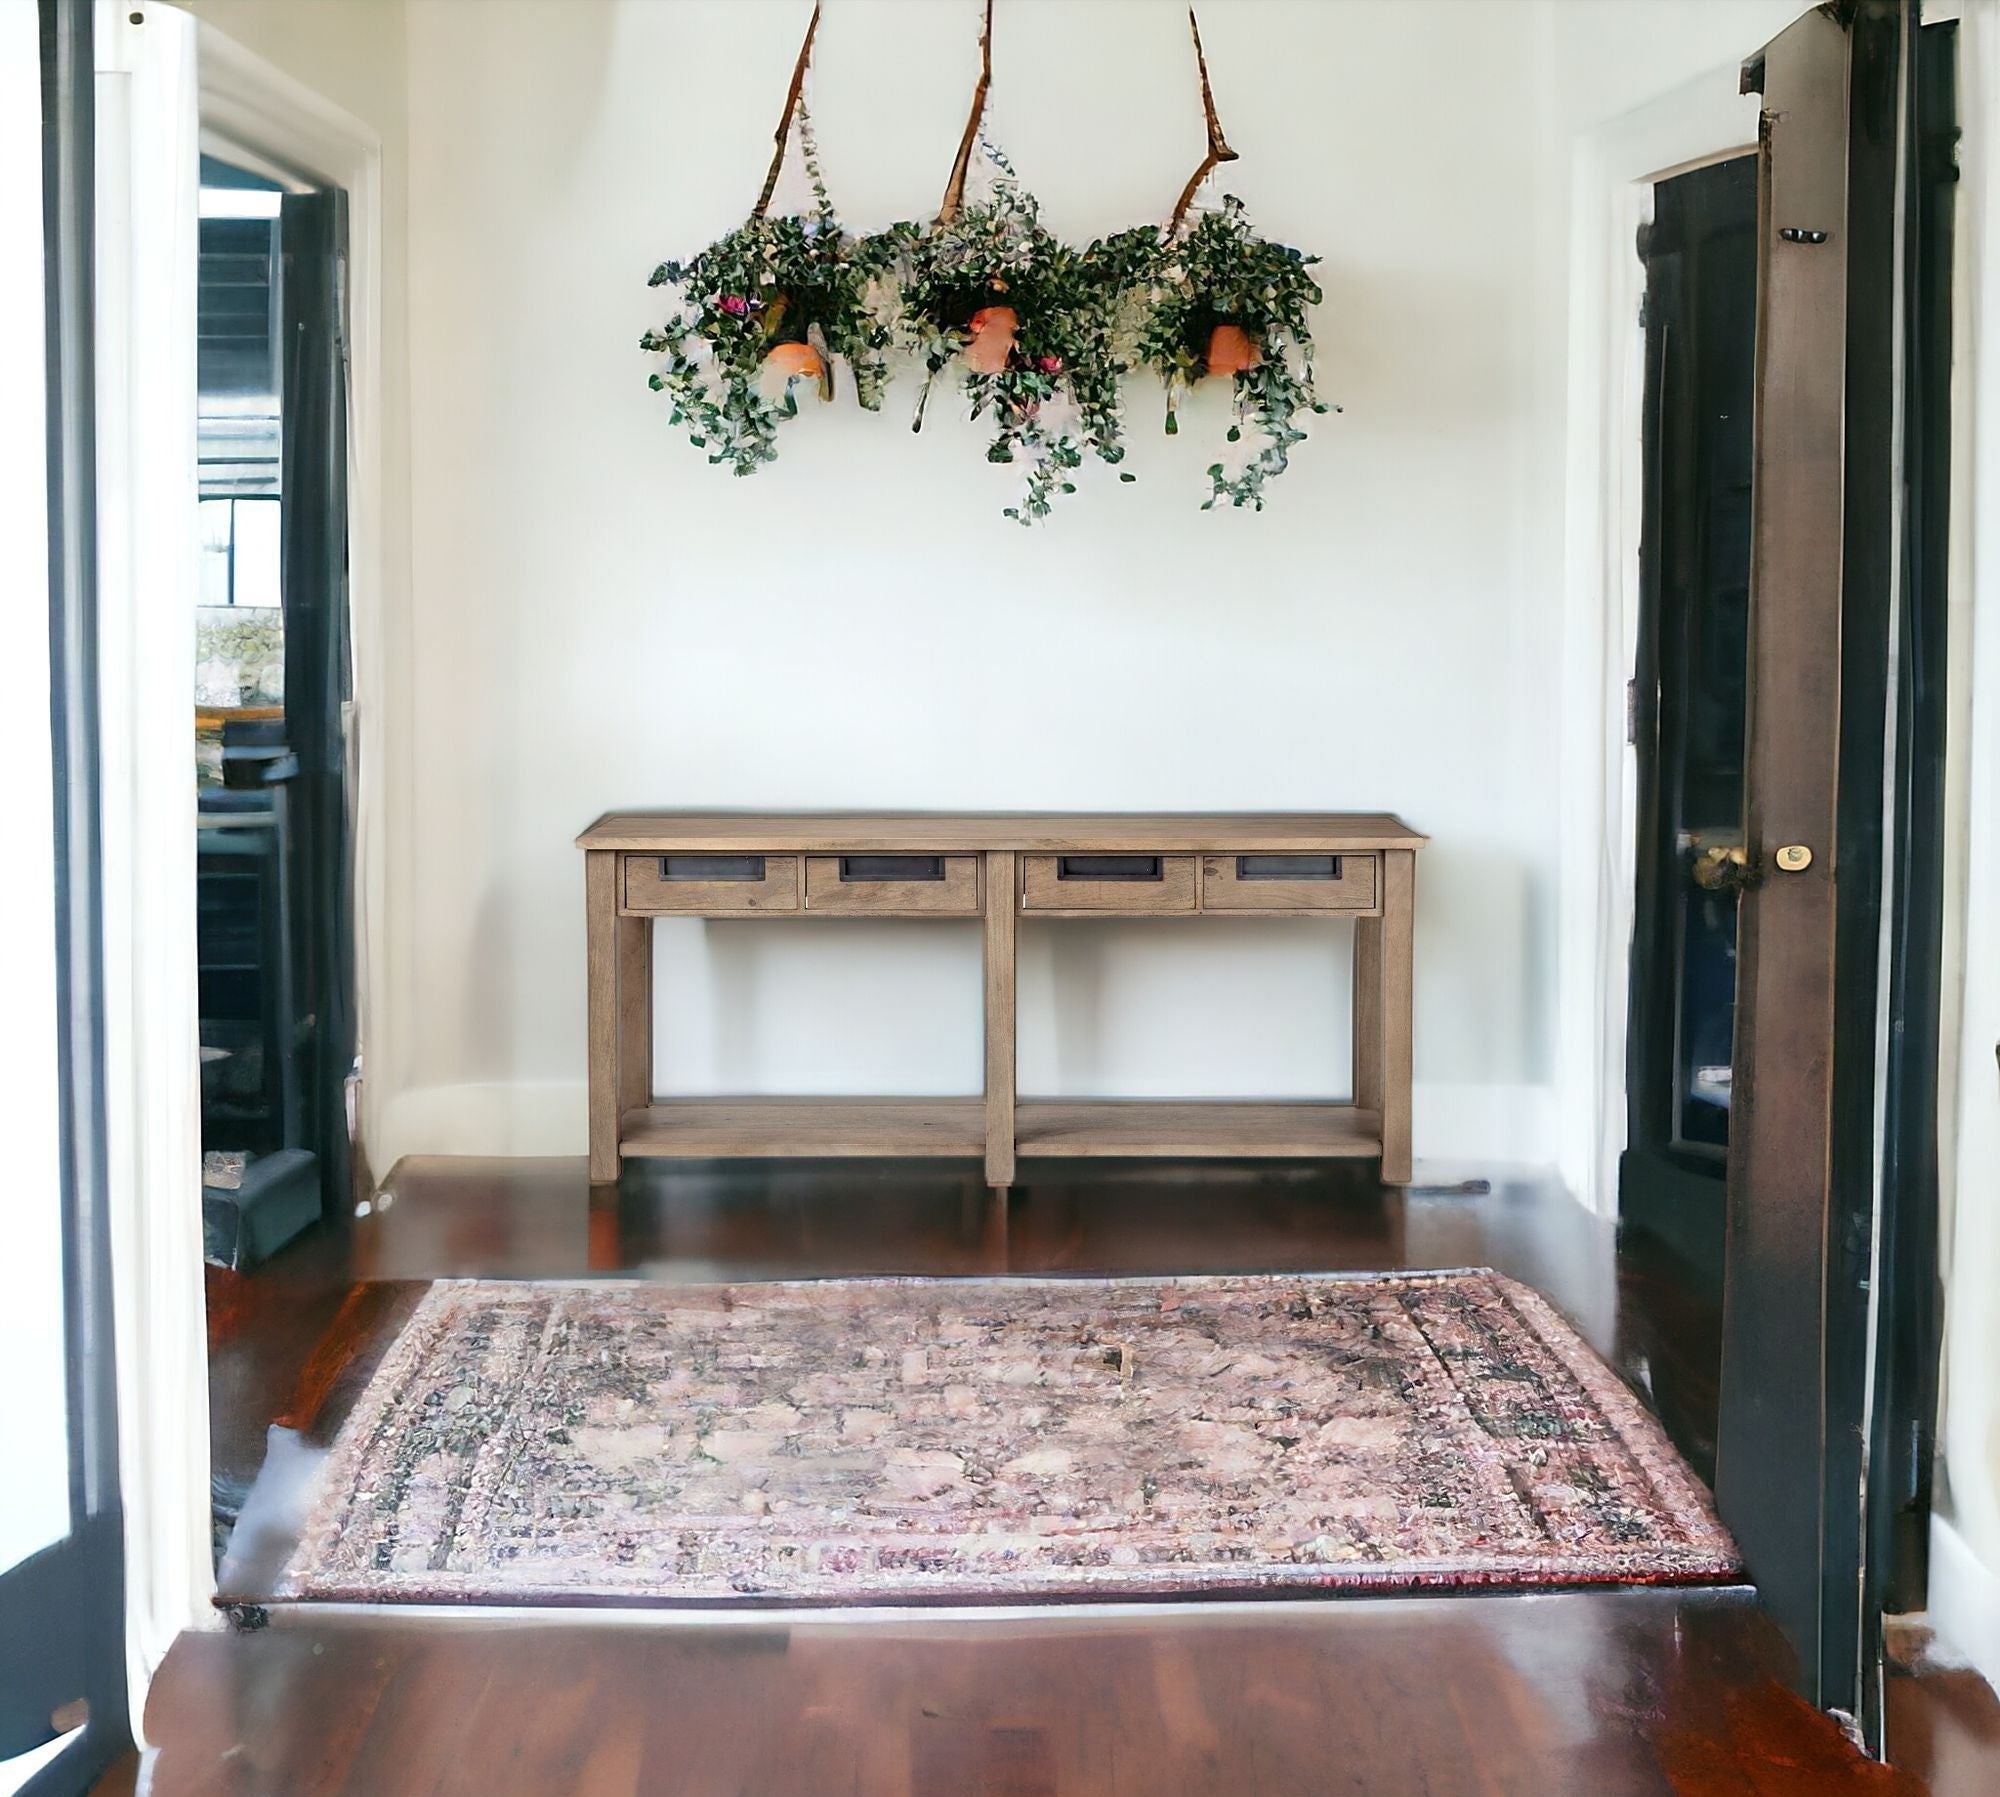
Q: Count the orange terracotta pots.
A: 3